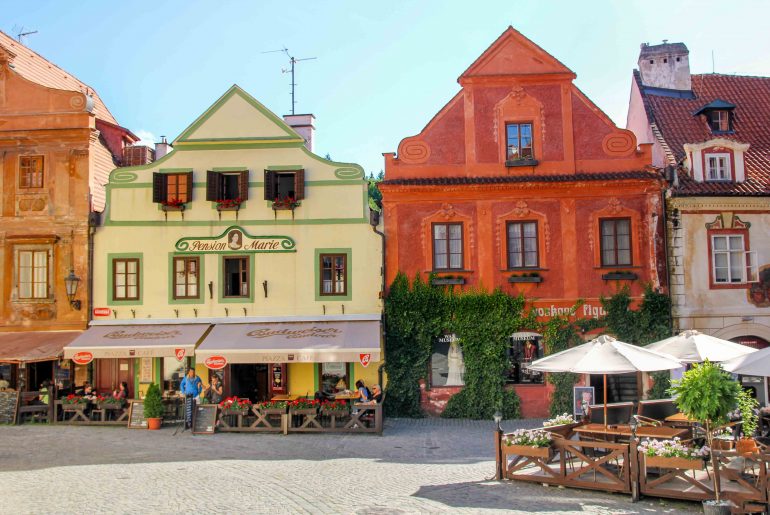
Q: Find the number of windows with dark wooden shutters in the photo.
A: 3